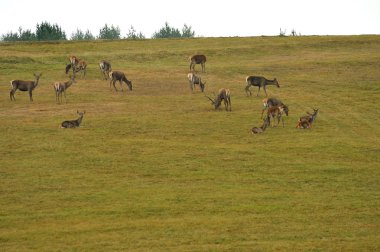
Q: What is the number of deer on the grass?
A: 15